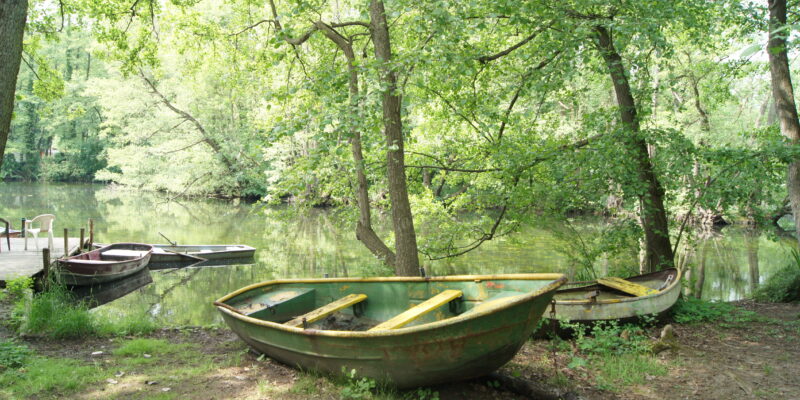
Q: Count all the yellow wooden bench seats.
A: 3